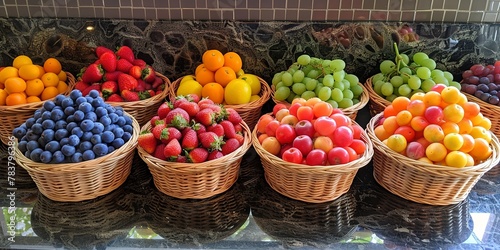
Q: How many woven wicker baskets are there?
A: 10